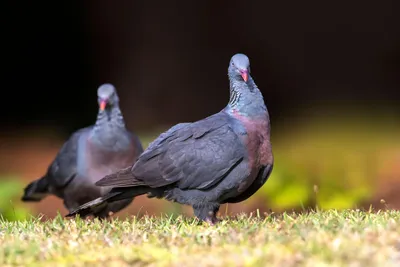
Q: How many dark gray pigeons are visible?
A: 2